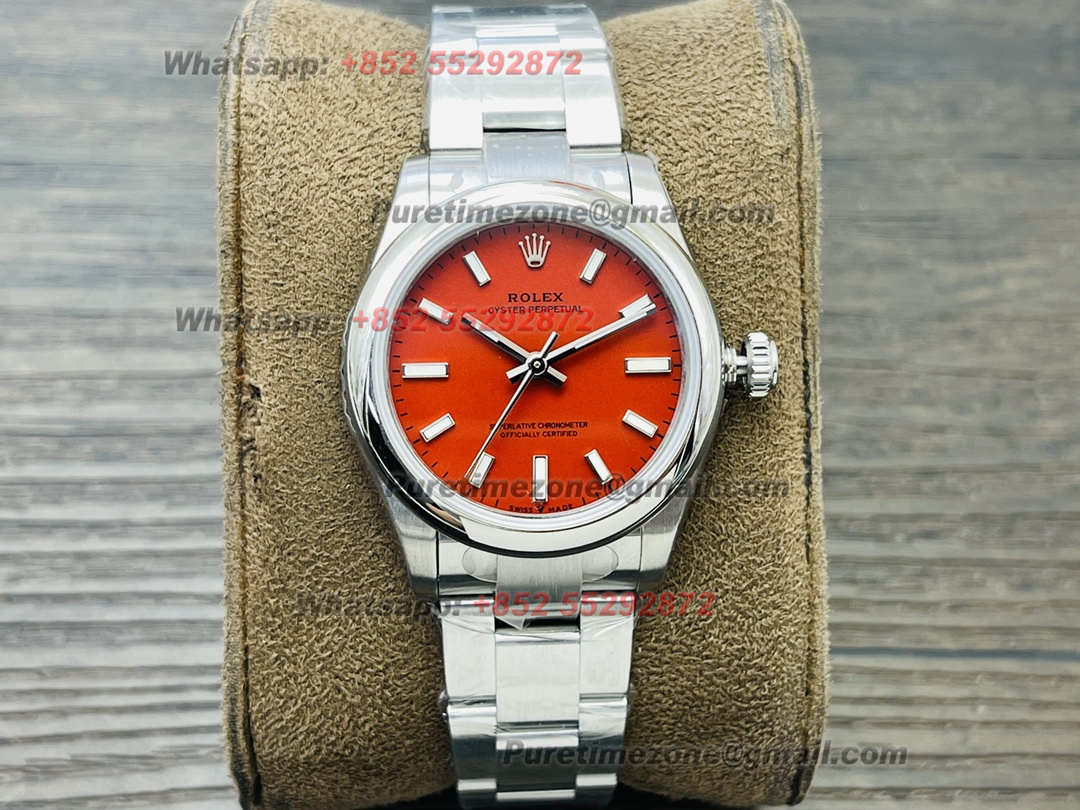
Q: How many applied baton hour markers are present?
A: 11